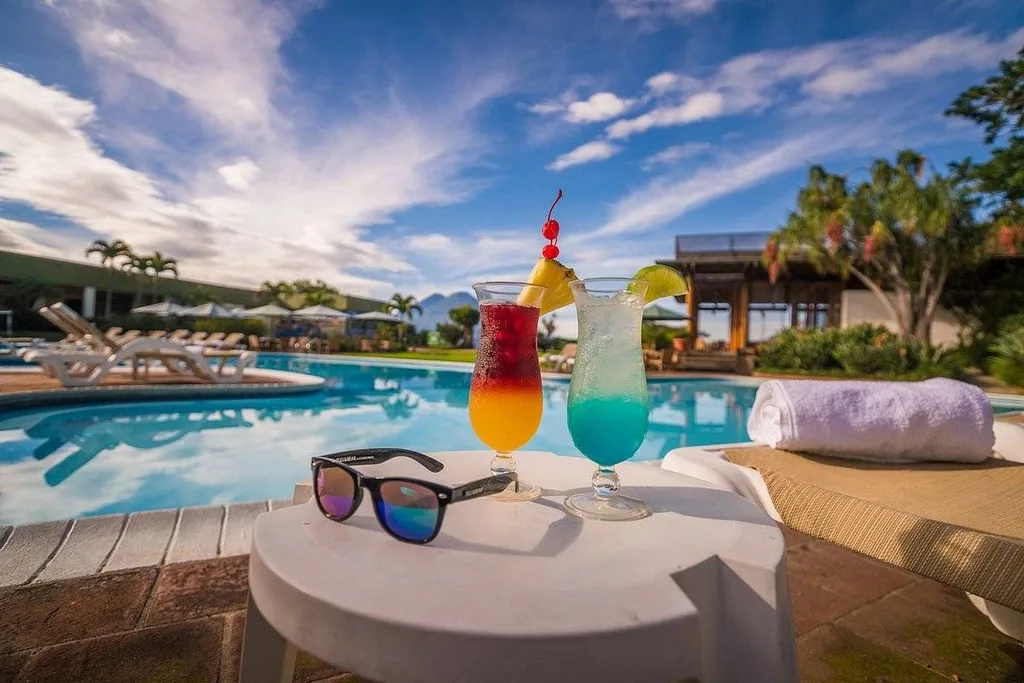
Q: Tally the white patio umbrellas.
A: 5